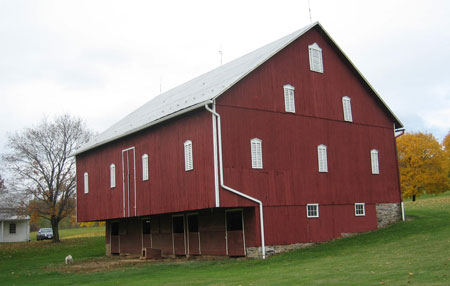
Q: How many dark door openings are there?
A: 5